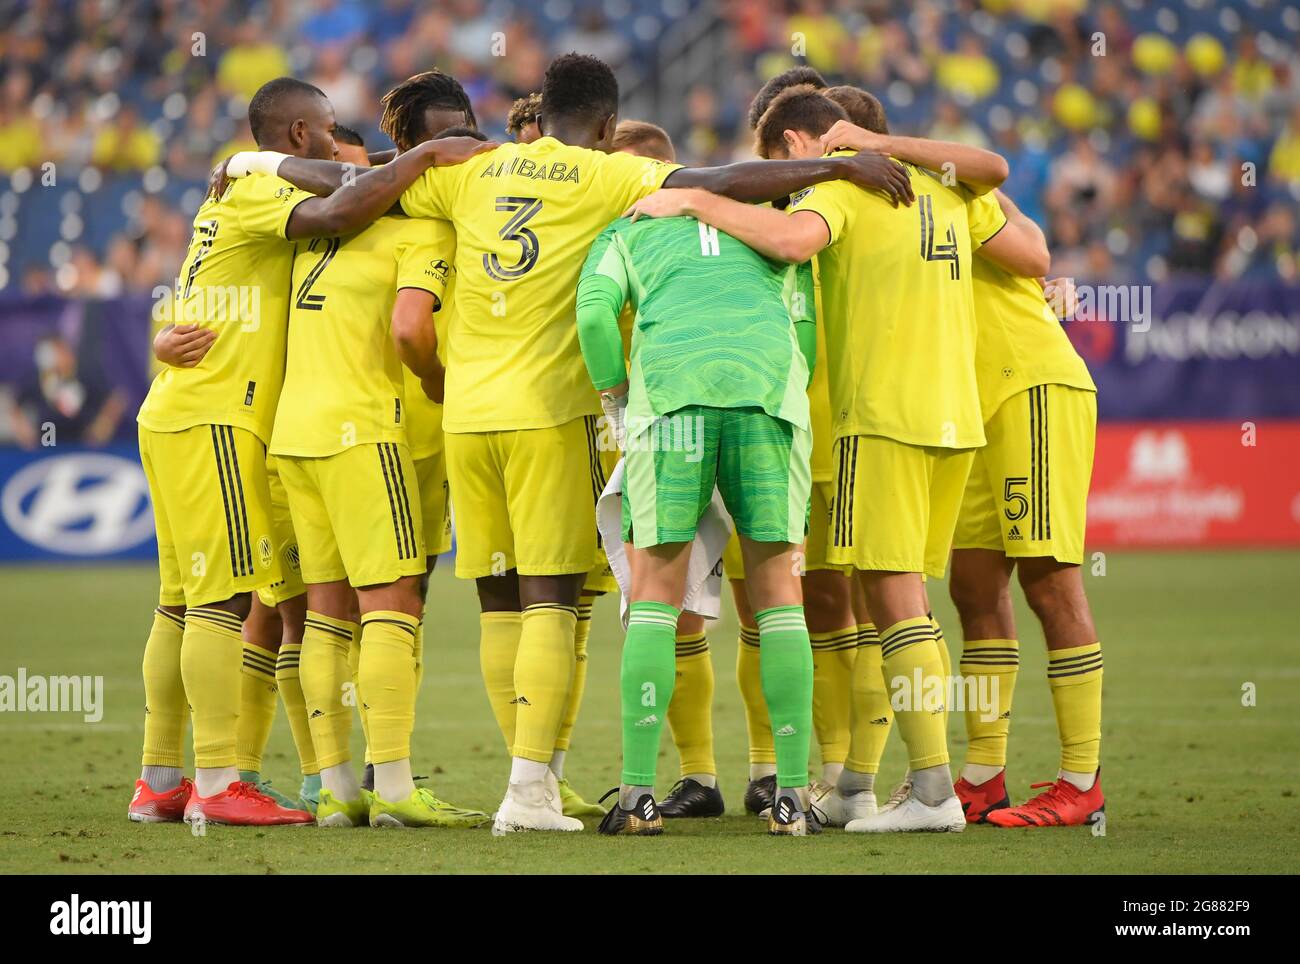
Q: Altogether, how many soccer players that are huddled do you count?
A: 11